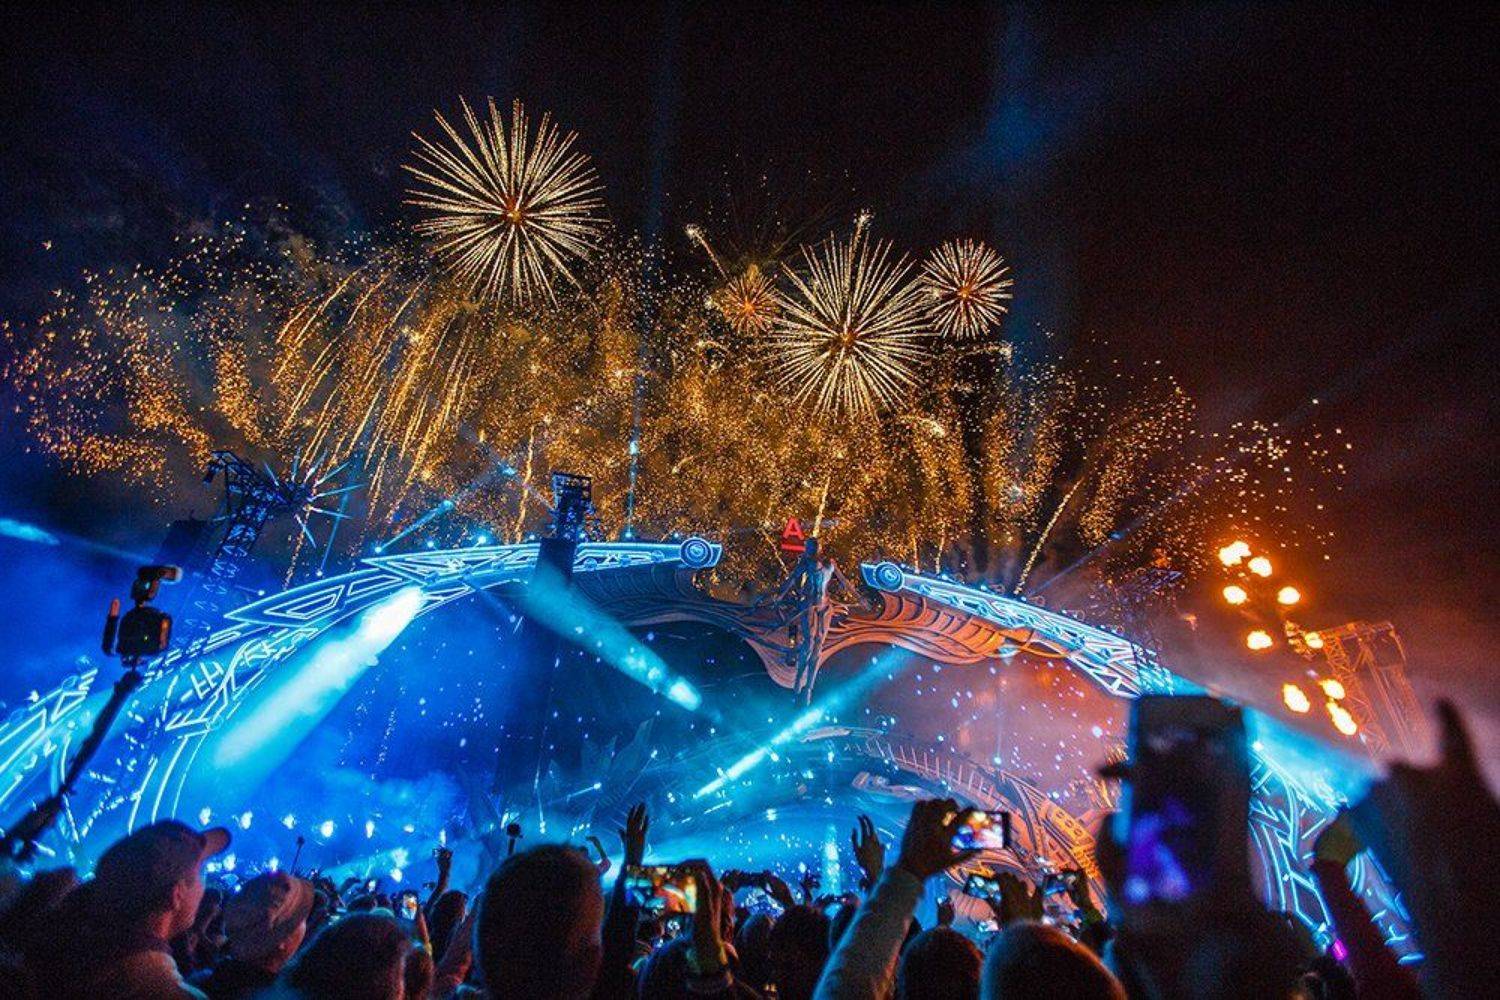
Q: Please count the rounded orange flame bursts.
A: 9